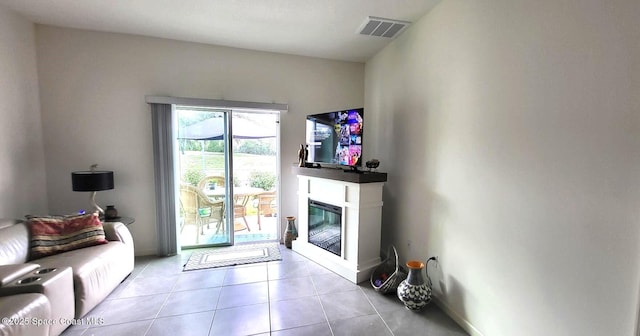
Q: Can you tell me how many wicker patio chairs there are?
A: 3